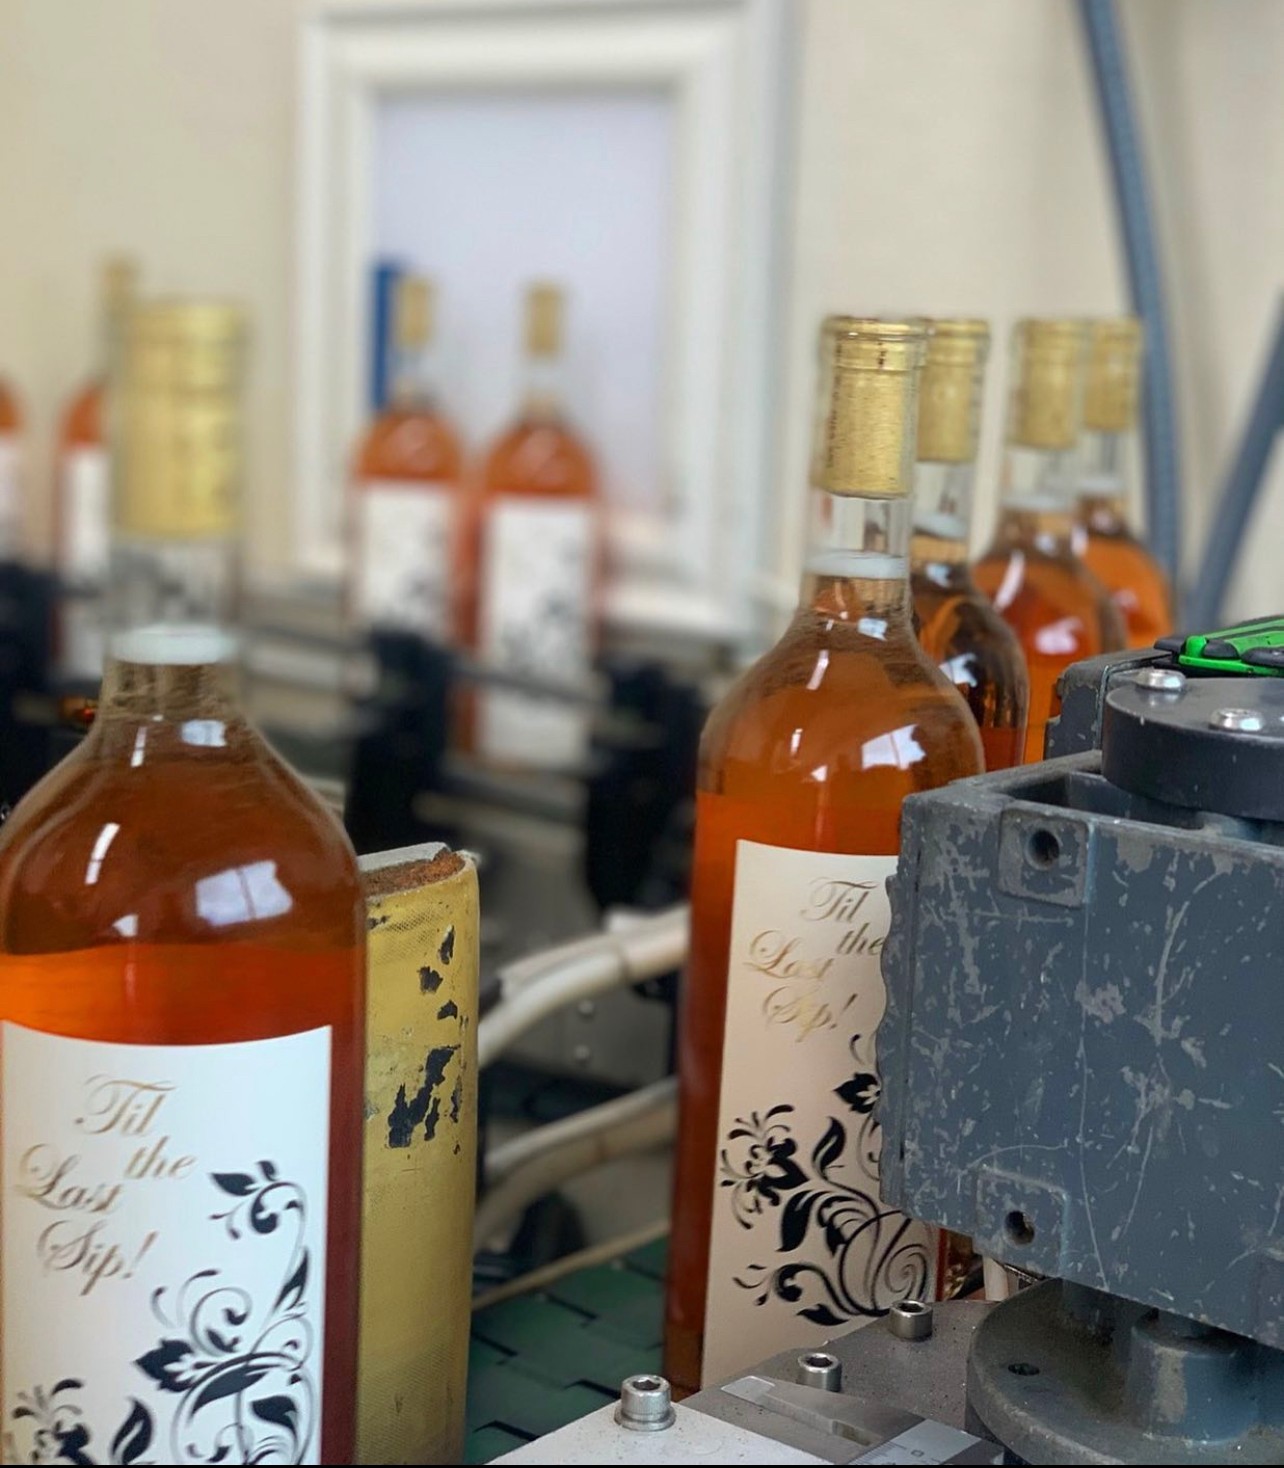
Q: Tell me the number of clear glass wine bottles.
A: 9